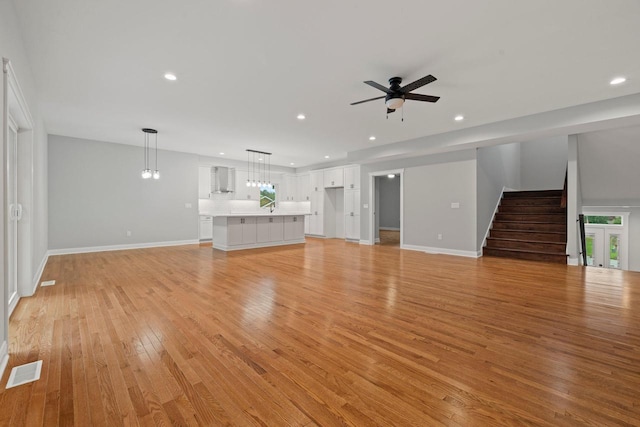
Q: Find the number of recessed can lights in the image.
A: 9